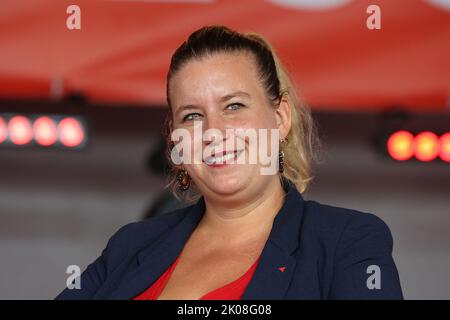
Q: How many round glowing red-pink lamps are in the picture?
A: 7